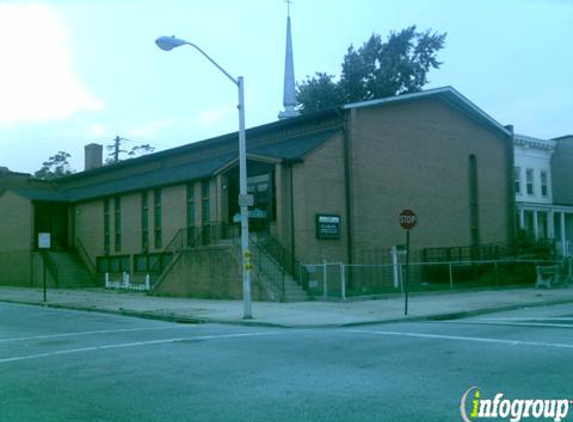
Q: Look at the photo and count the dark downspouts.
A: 2